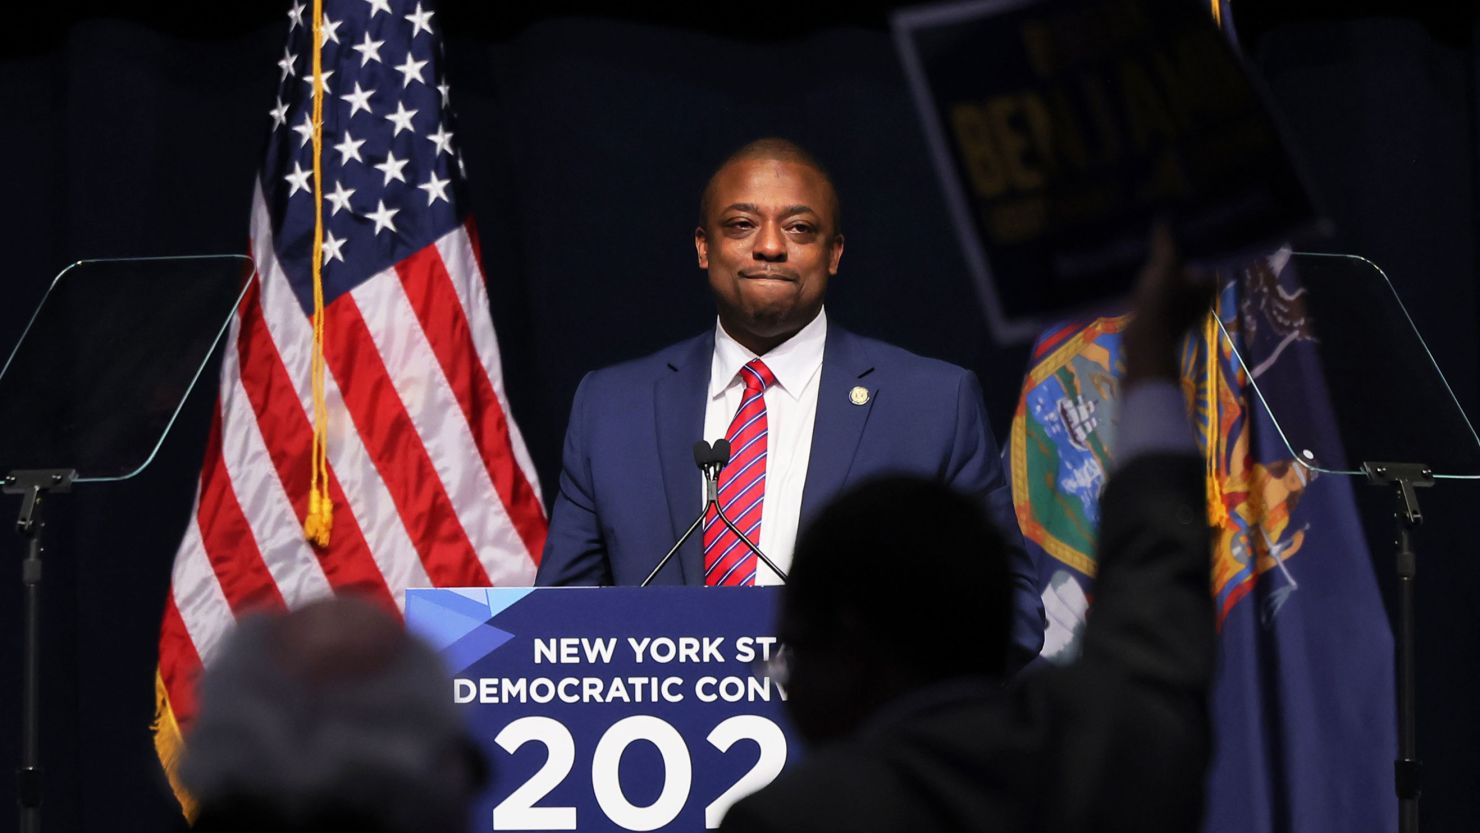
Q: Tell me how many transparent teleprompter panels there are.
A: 2